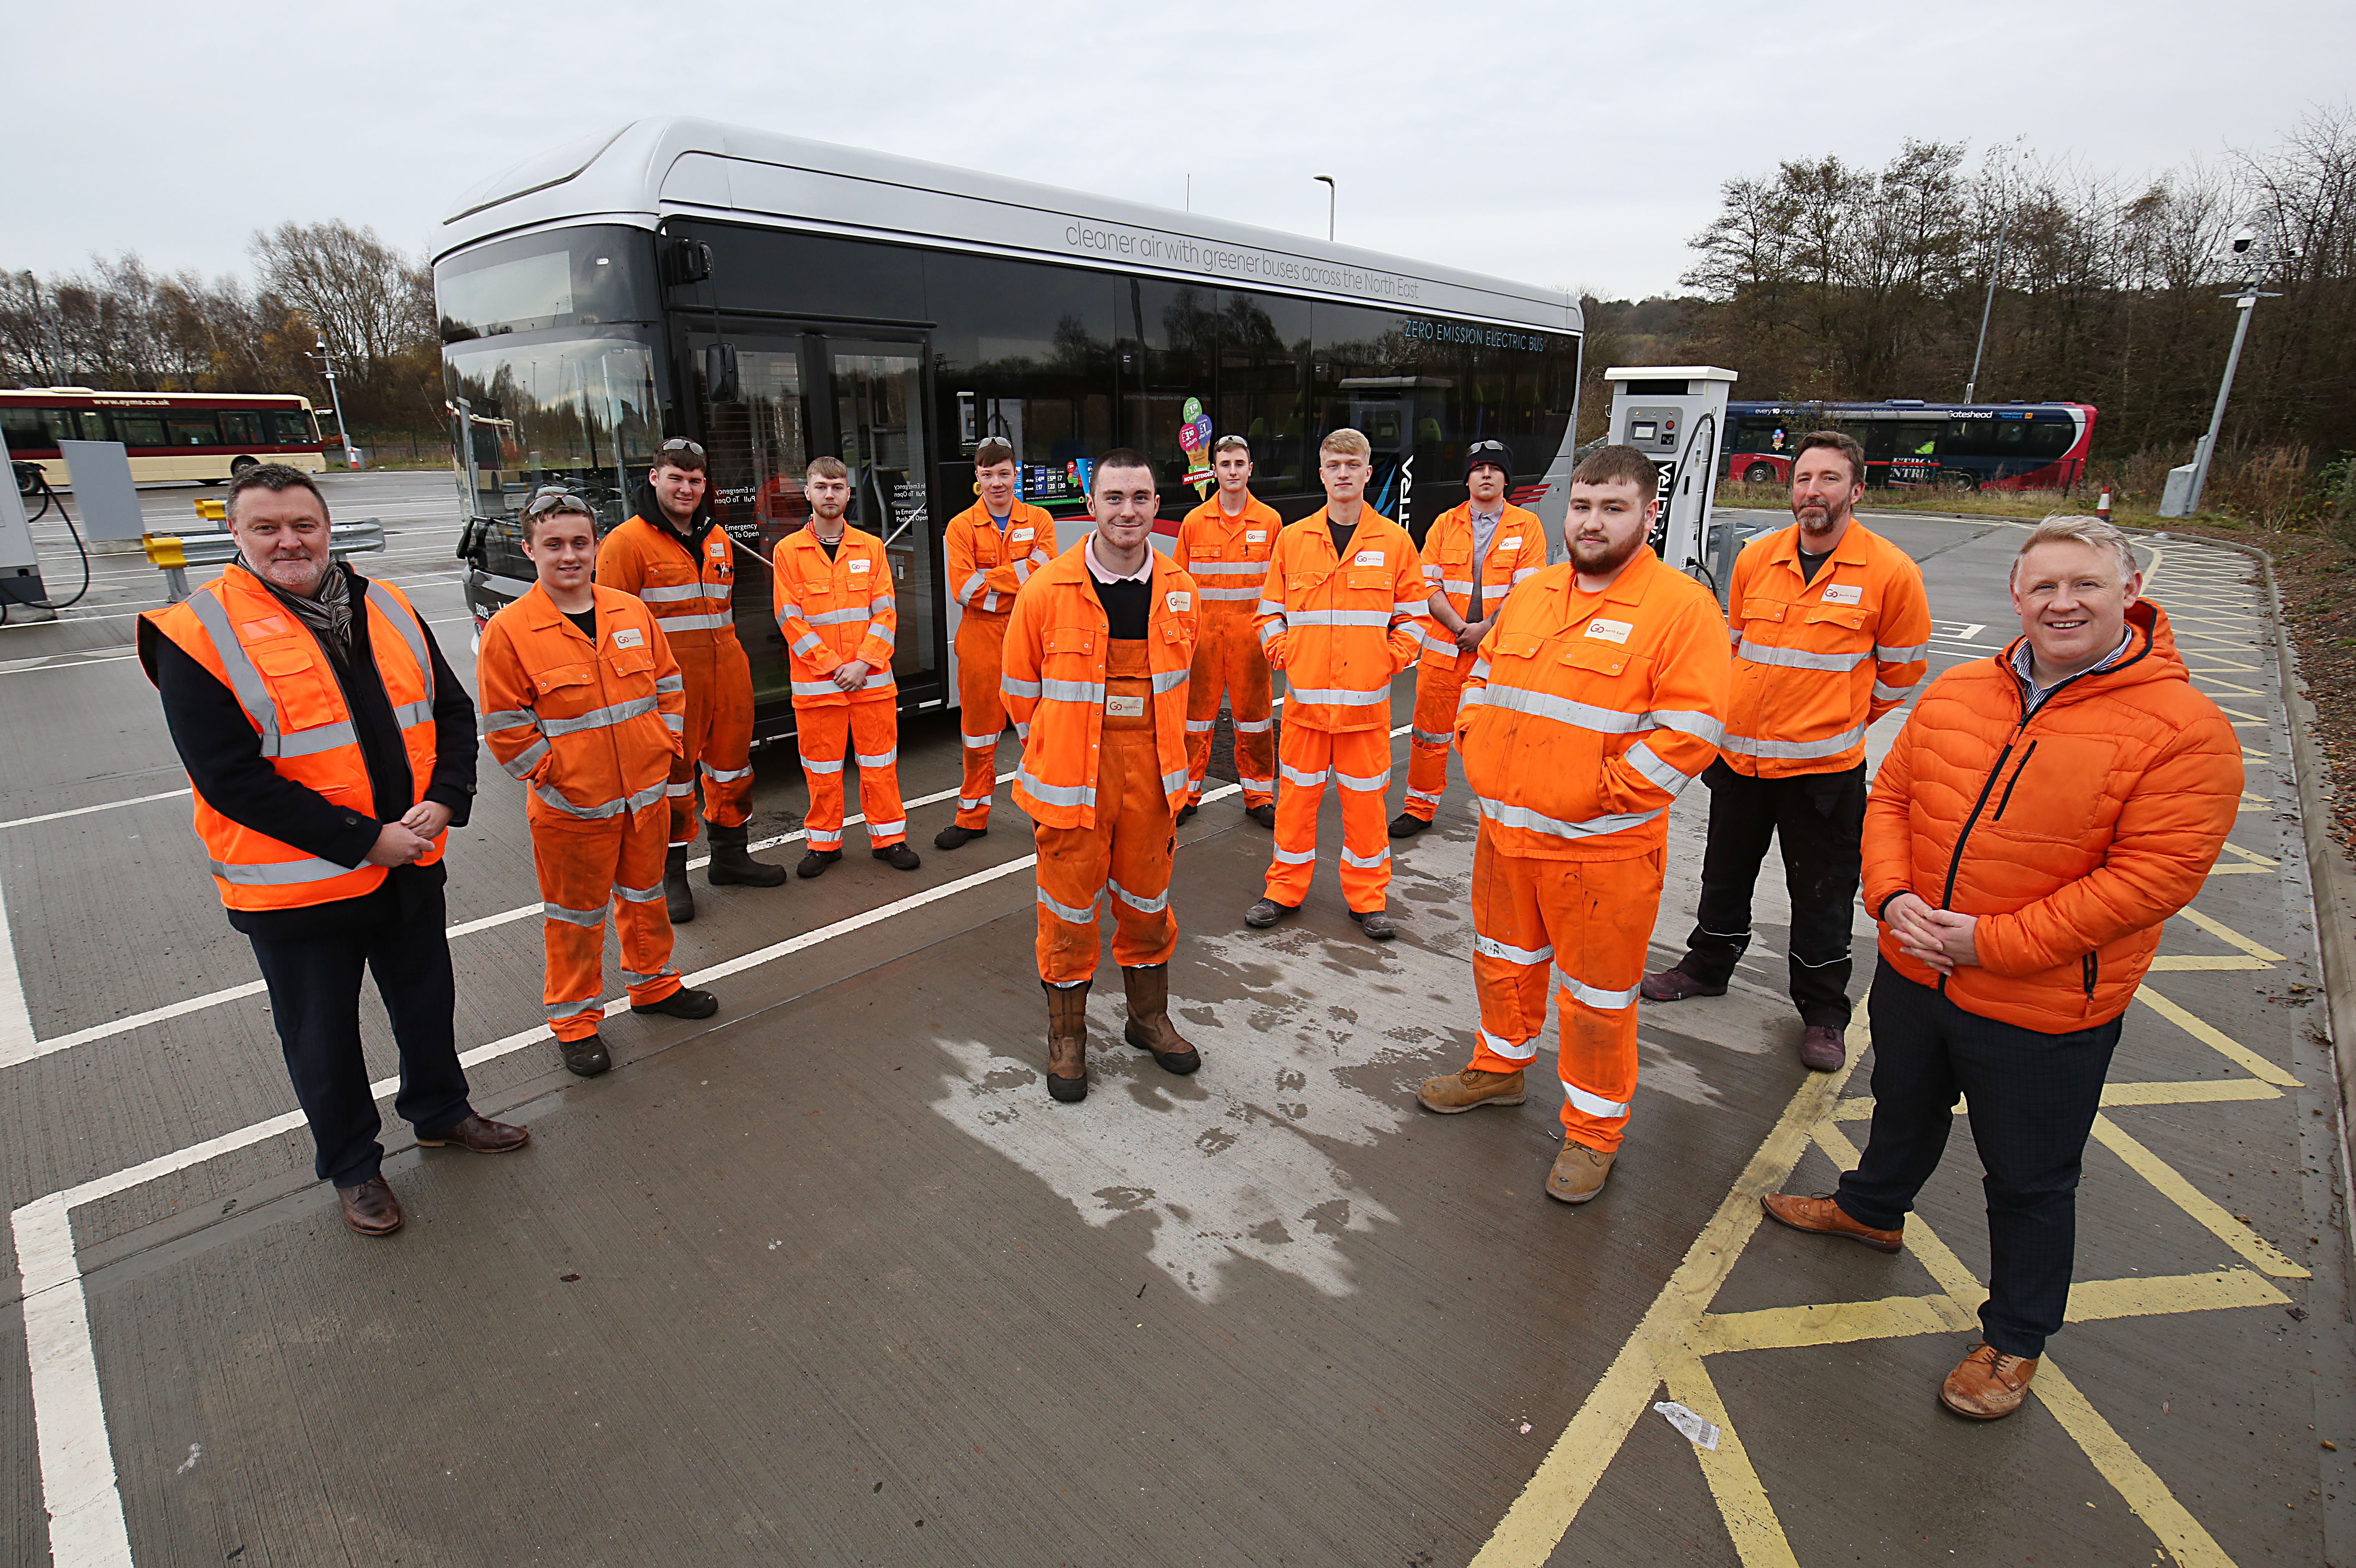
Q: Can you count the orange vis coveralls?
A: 9